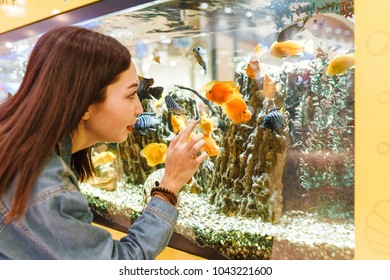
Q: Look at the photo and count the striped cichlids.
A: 3